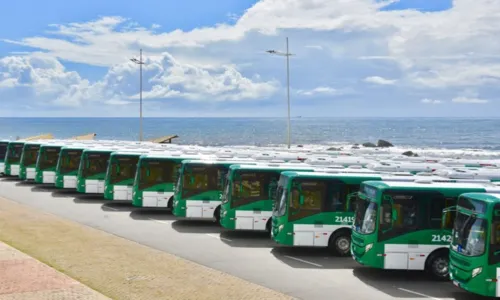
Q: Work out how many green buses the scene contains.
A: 13